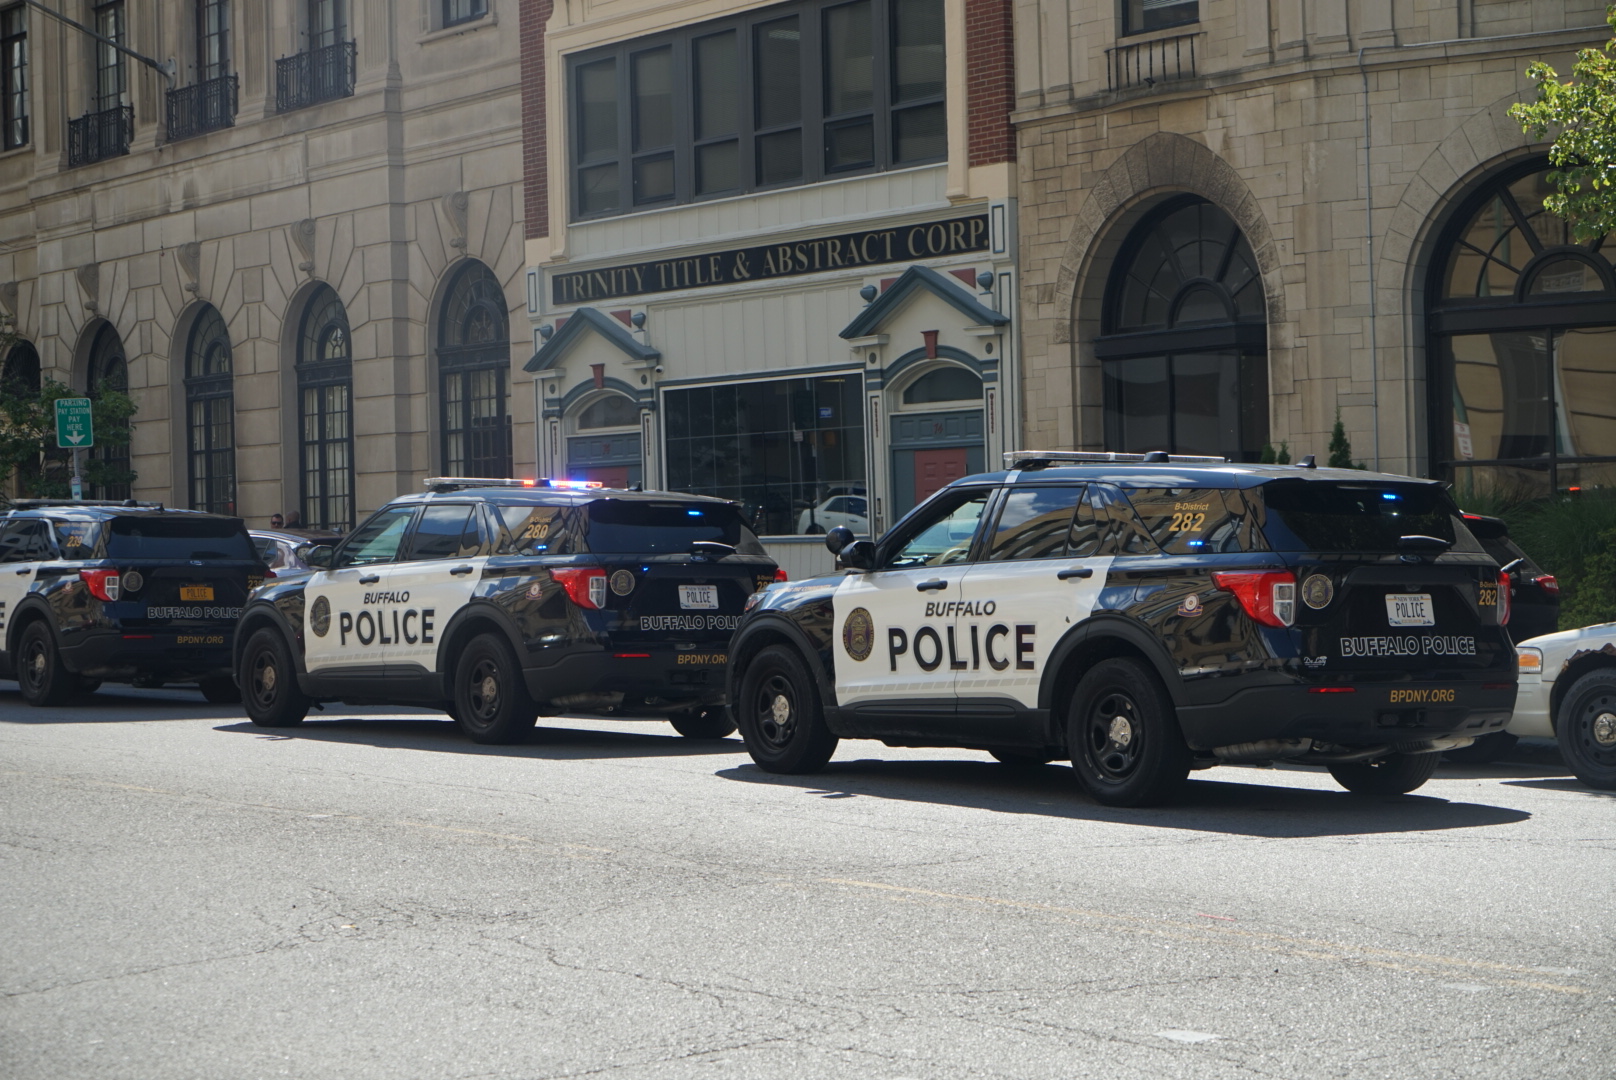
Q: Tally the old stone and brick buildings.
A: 3